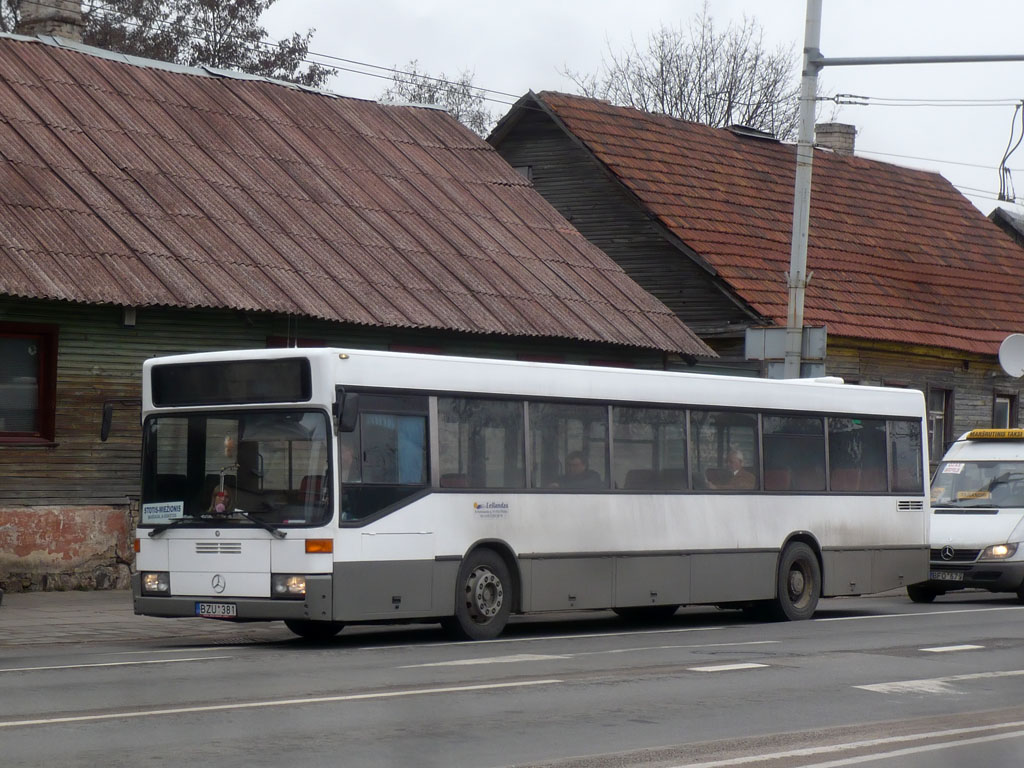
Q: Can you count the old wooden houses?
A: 2